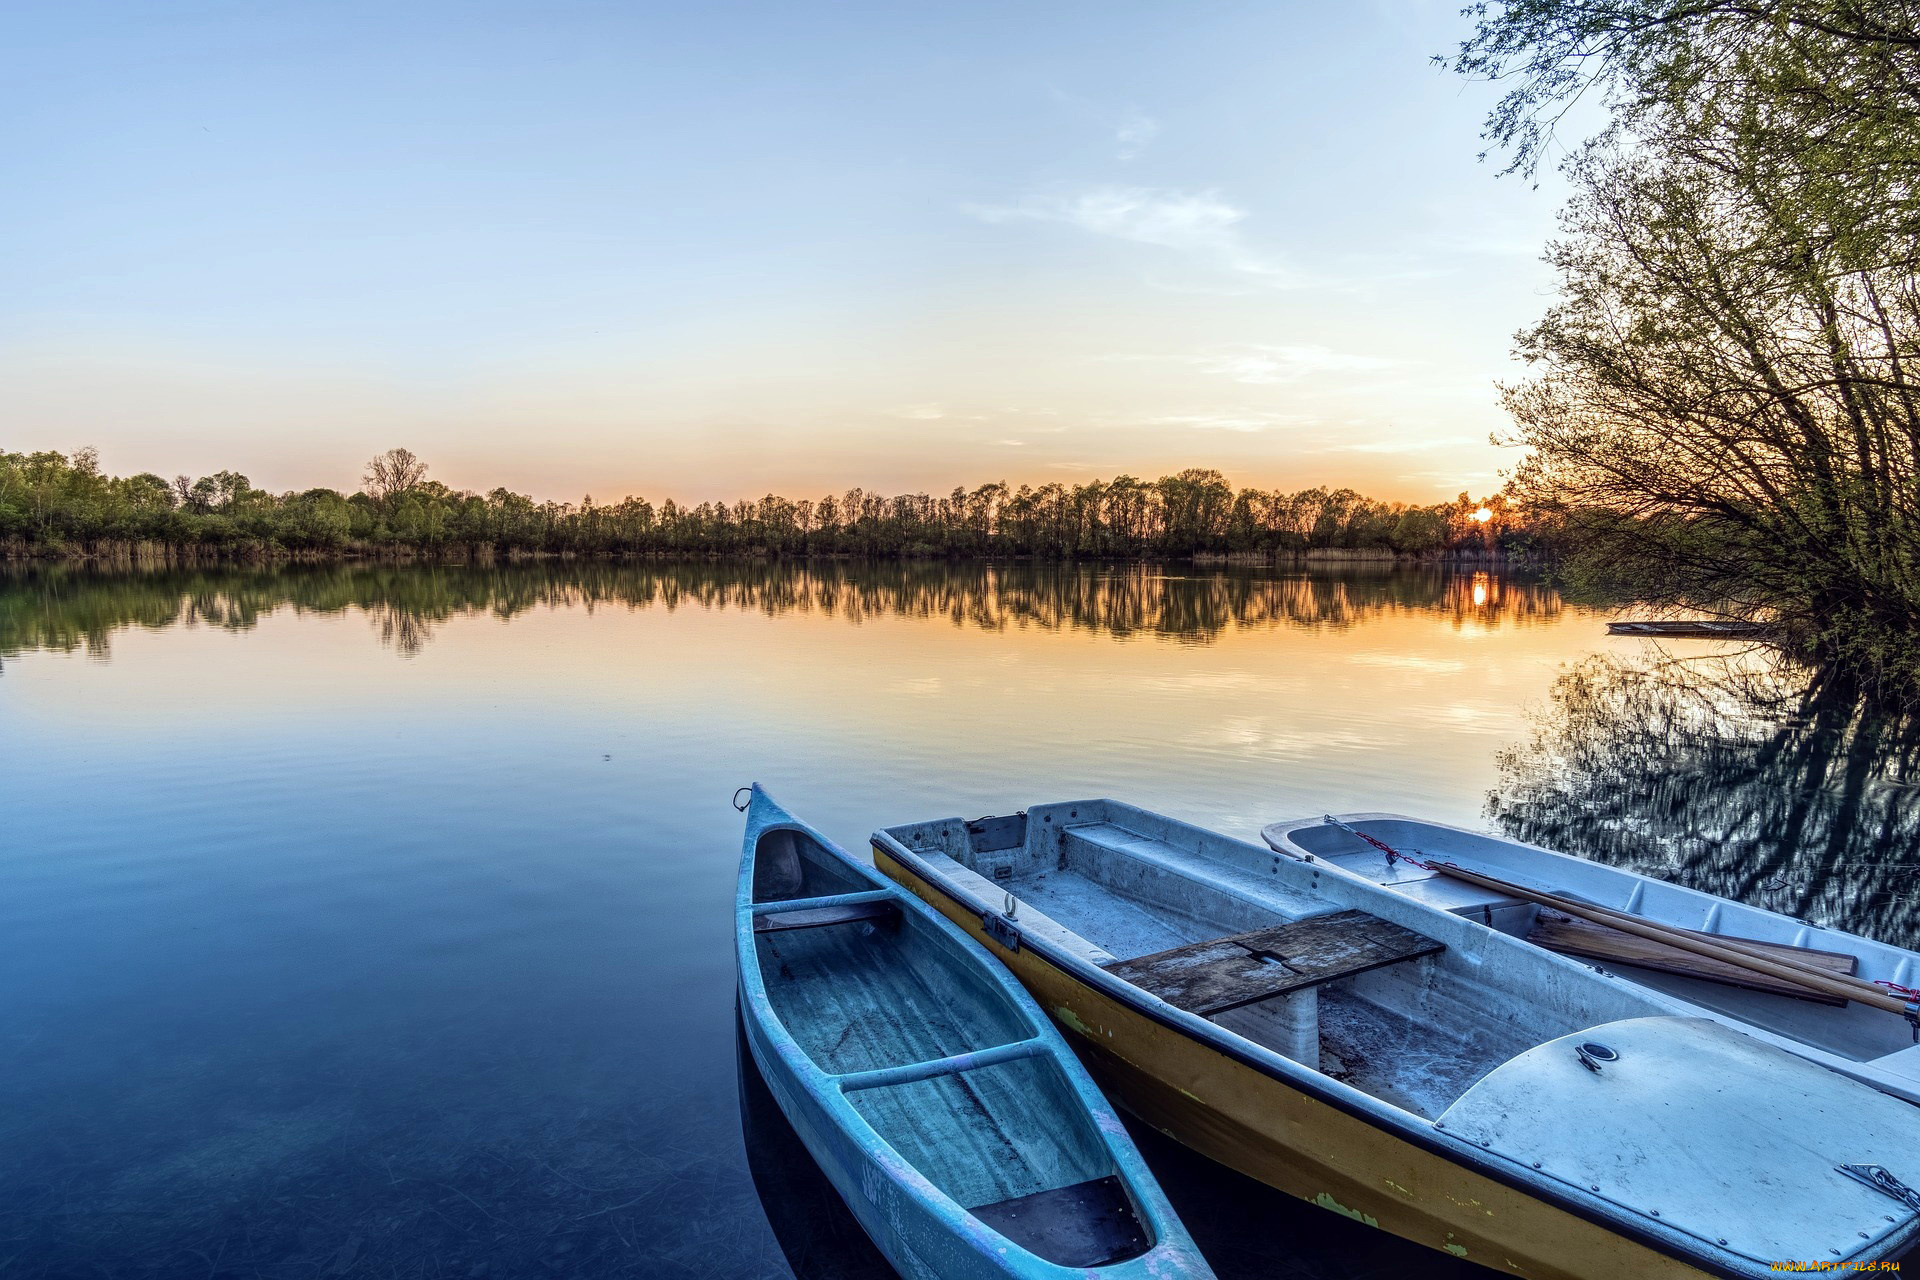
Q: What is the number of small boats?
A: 4